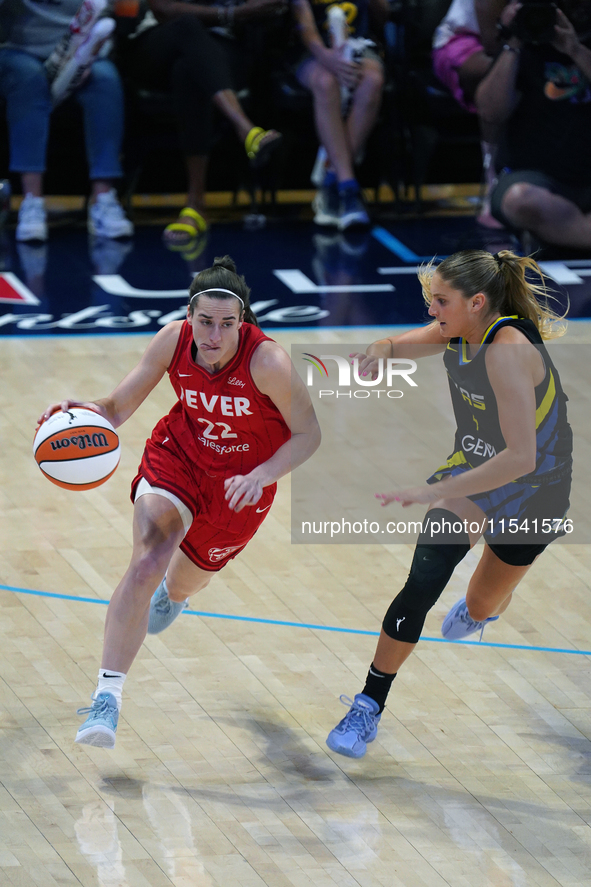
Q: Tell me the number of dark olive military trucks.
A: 0